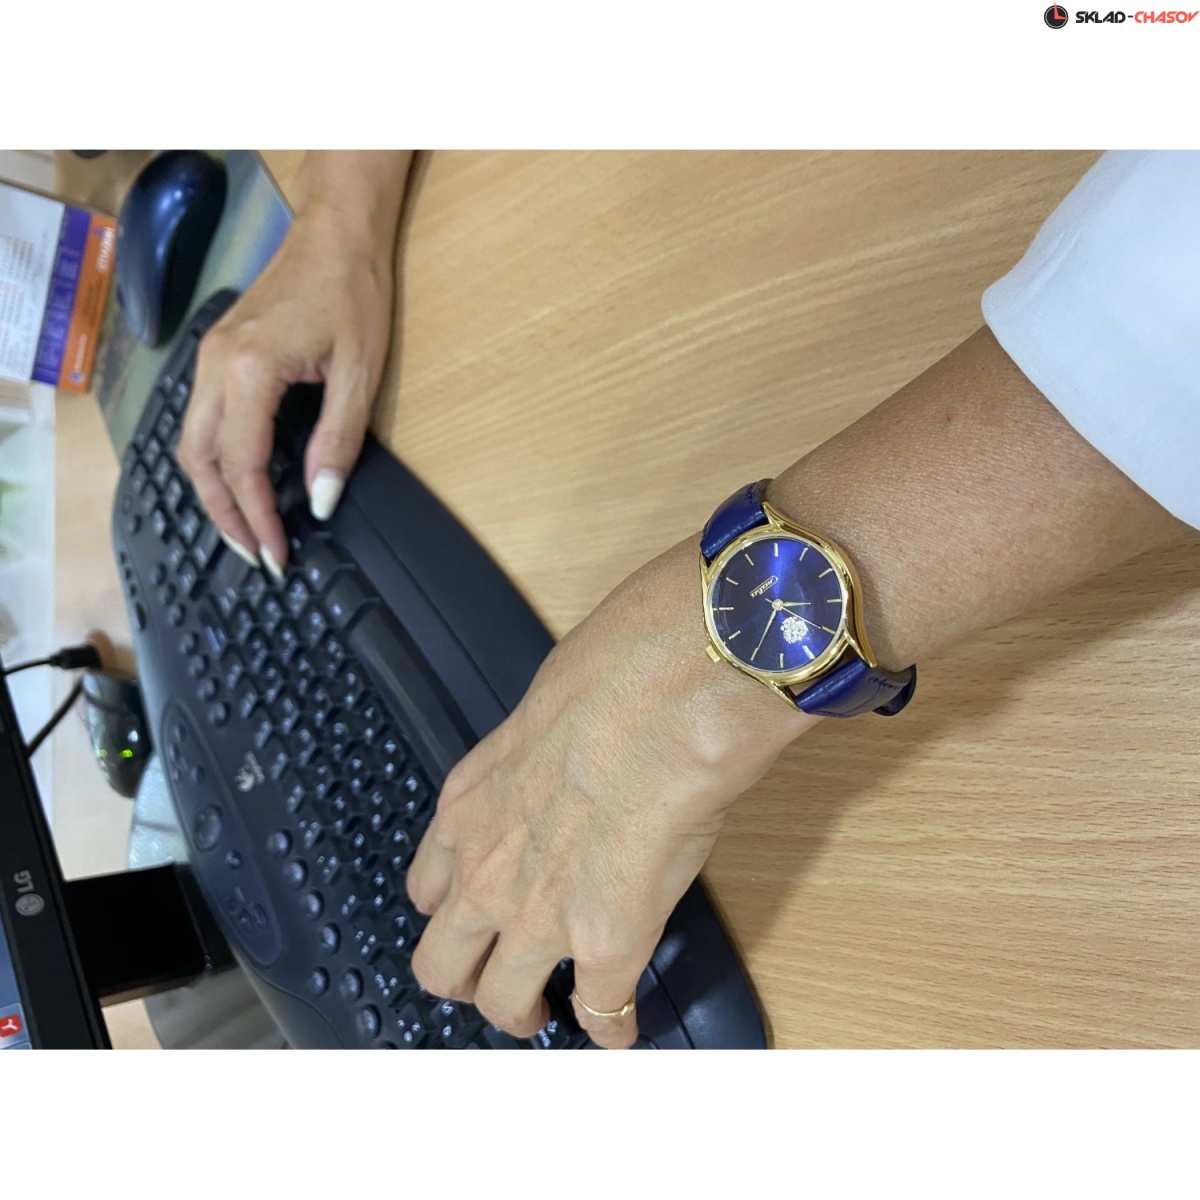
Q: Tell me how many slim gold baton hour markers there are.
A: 12